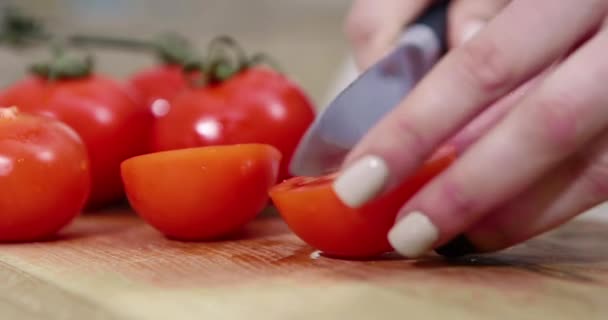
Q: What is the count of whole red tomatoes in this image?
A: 4